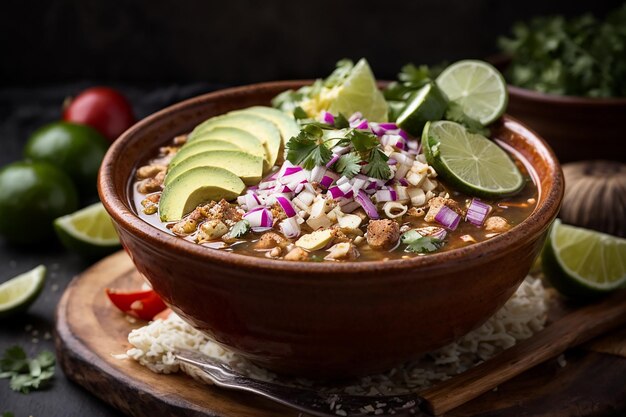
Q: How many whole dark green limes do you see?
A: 2